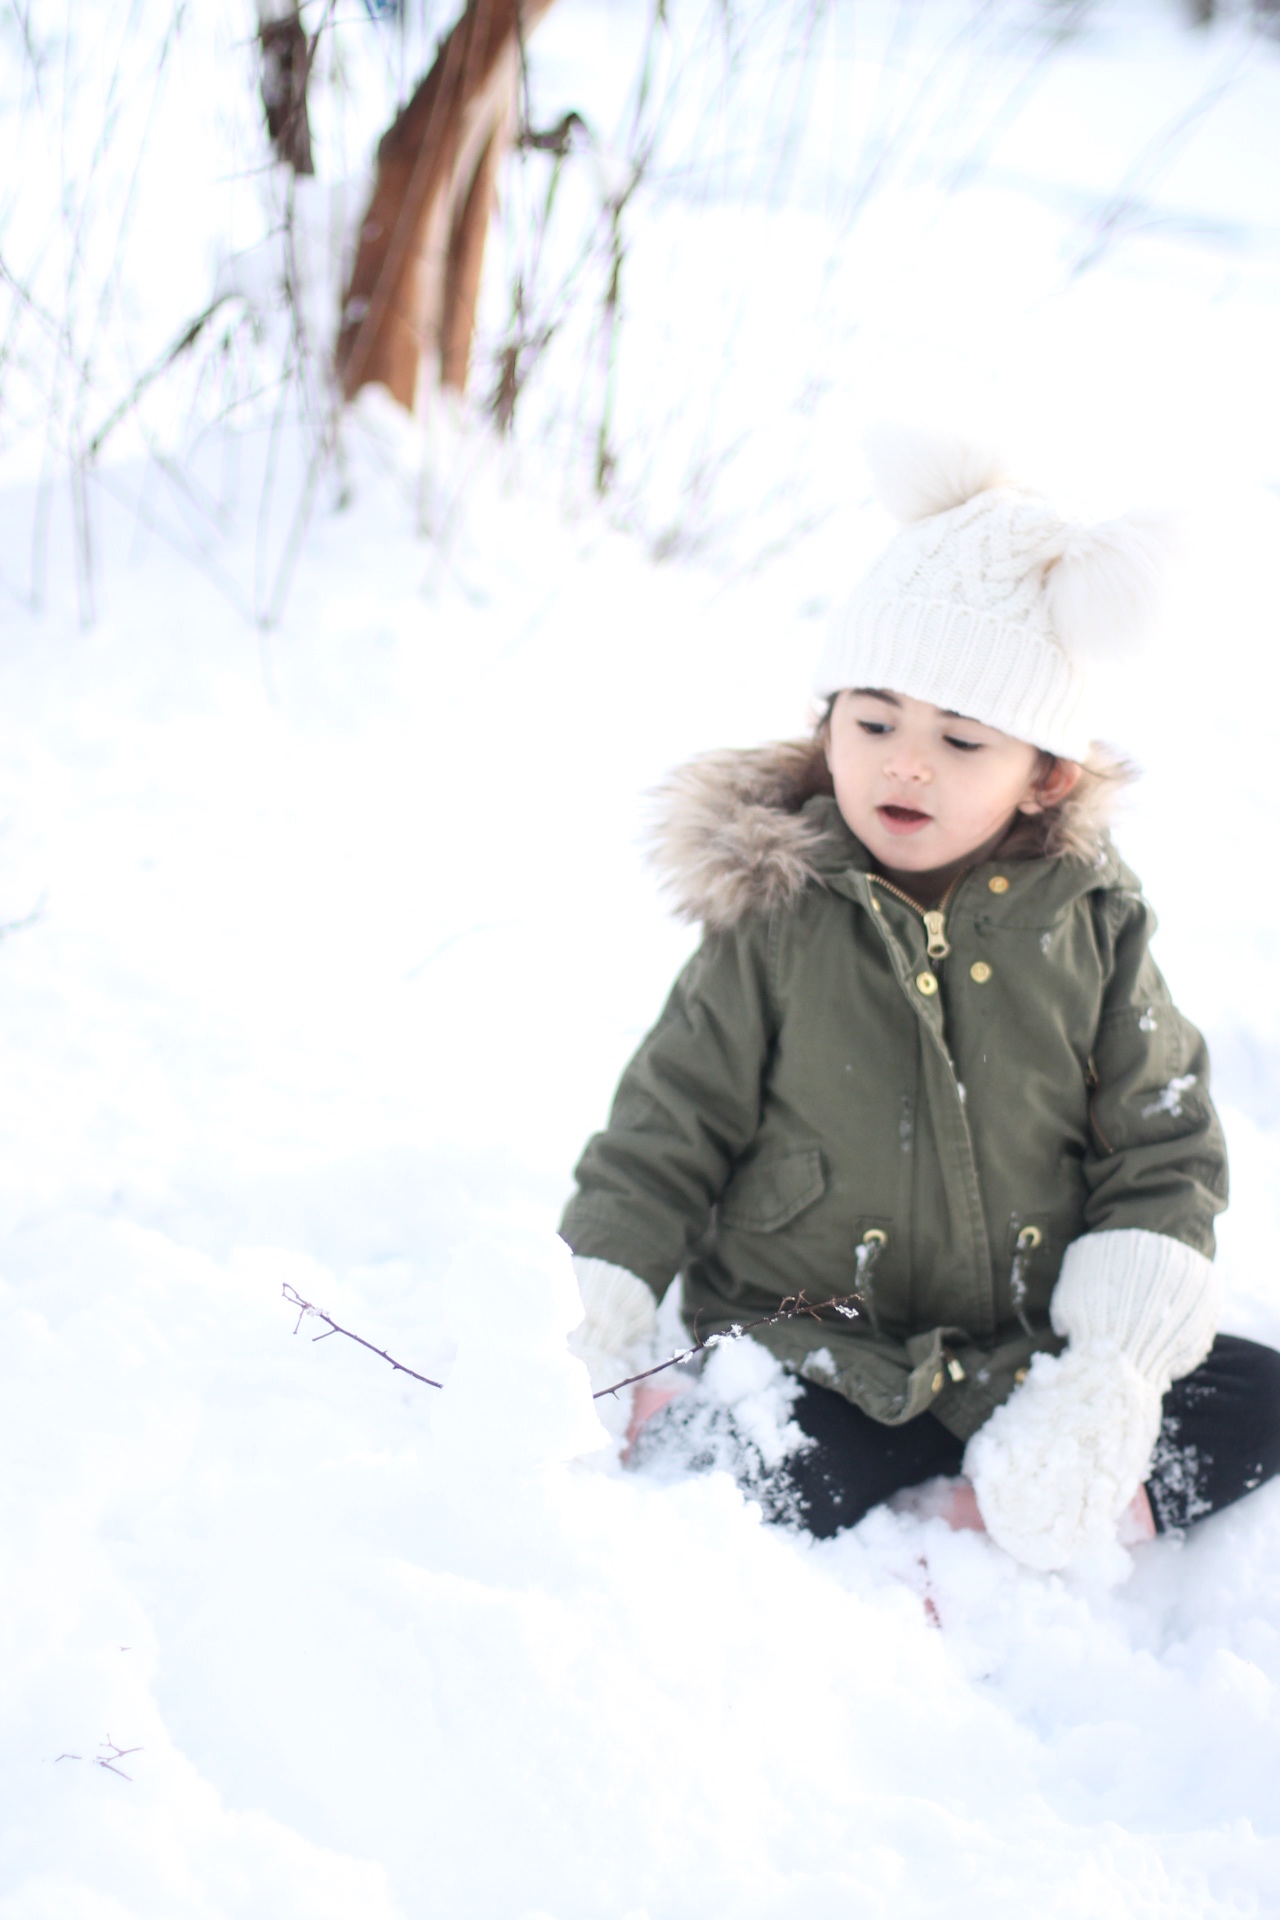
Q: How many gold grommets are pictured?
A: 2